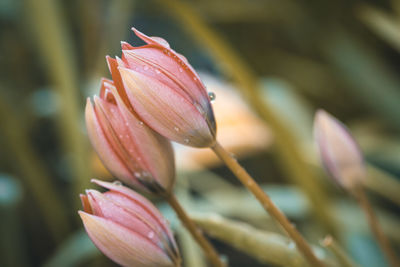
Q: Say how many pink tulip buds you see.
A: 4